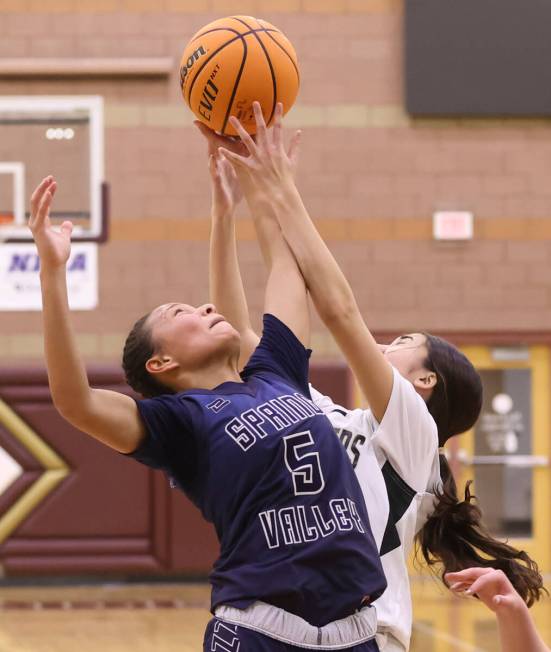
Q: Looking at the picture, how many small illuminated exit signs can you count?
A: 1